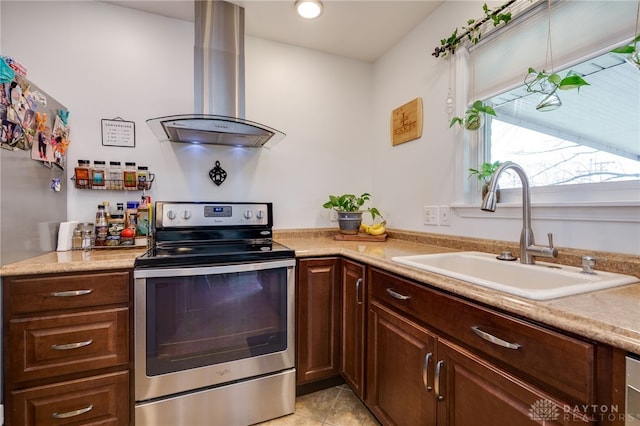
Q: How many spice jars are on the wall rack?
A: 5